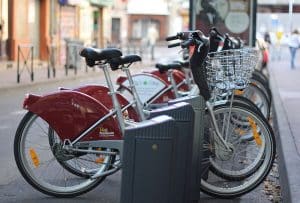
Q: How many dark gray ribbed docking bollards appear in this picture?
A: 3